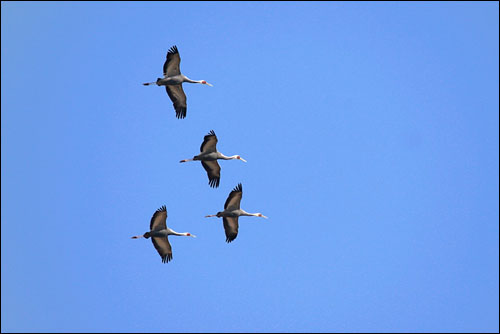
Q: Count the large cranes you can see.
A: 4